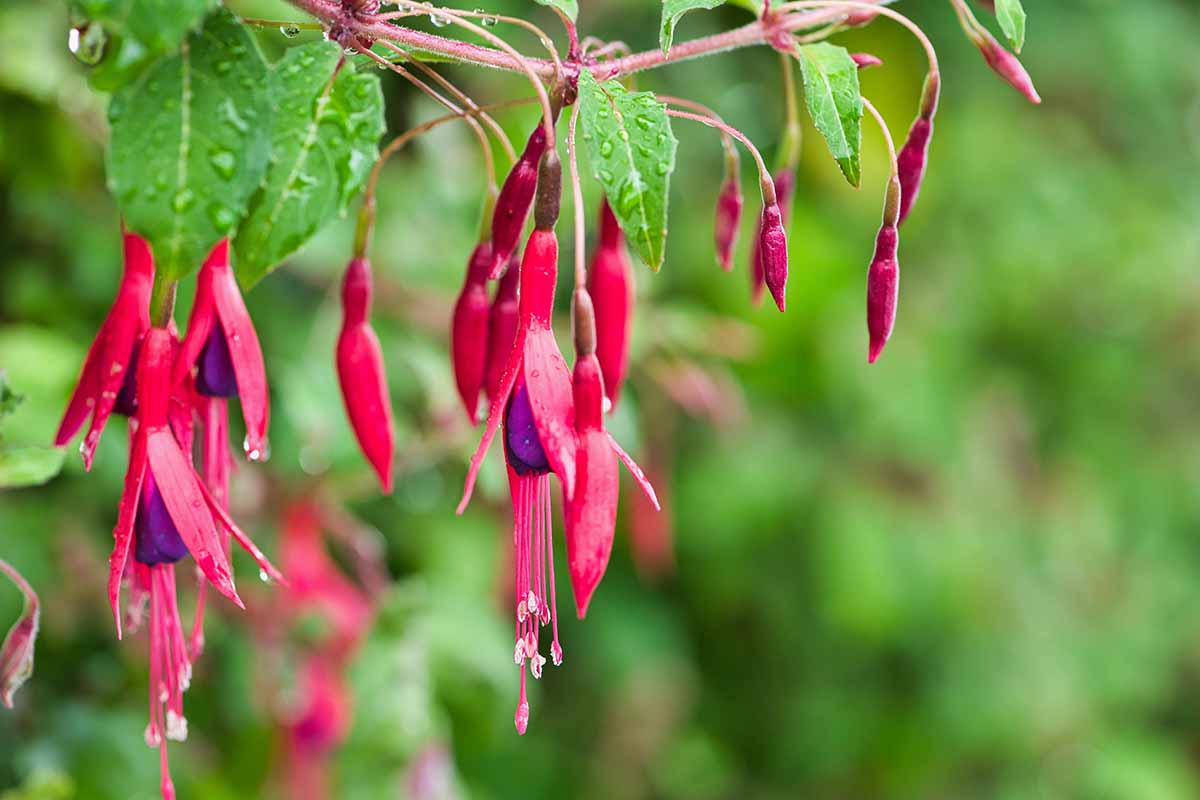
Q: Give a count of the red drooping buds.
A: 12